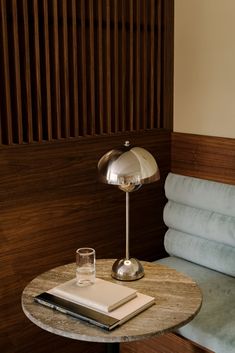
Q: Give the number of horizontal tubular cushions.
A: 3